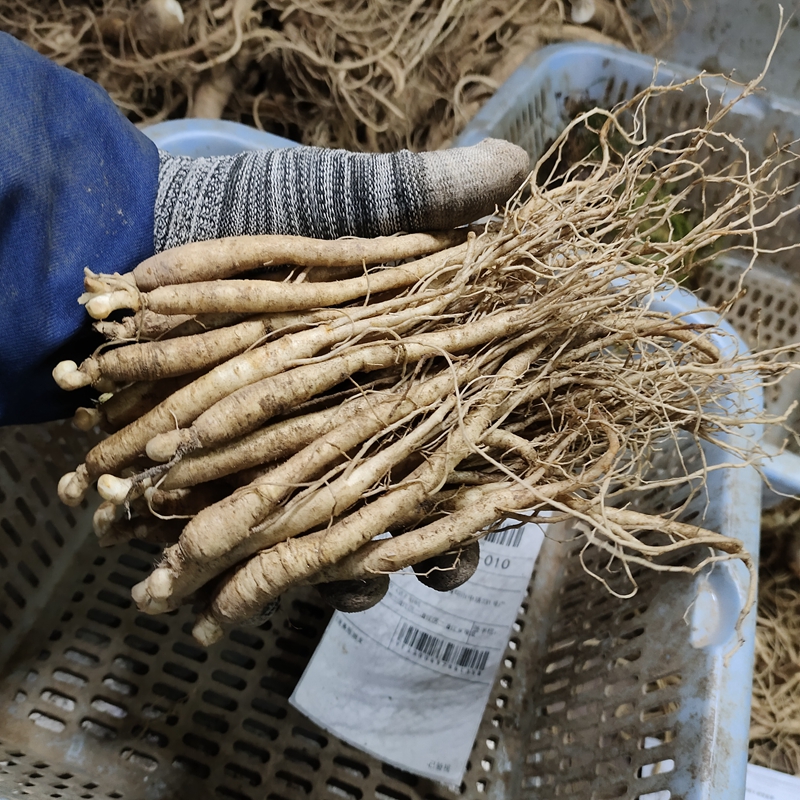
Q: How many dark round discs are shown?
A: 2